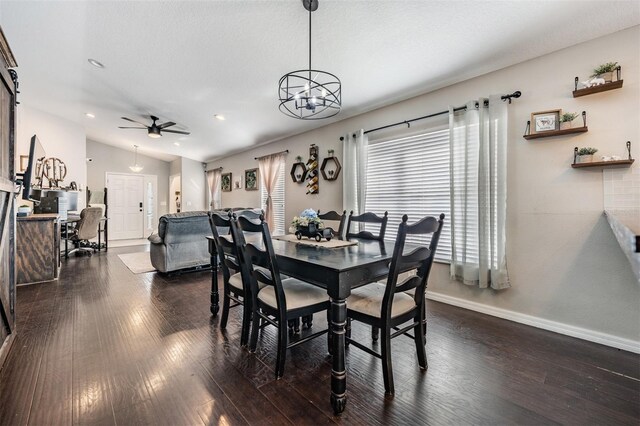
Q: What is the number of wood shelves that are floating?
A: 3